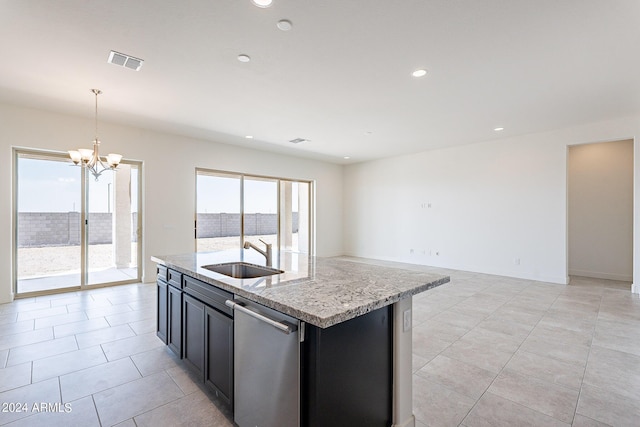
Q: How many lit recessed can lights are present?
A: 5